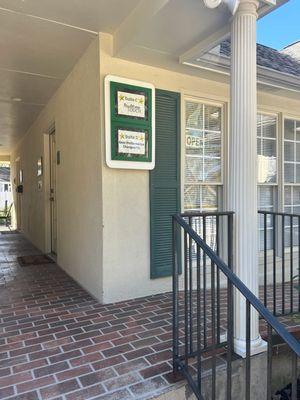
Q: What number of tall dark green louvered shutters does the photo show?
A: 1